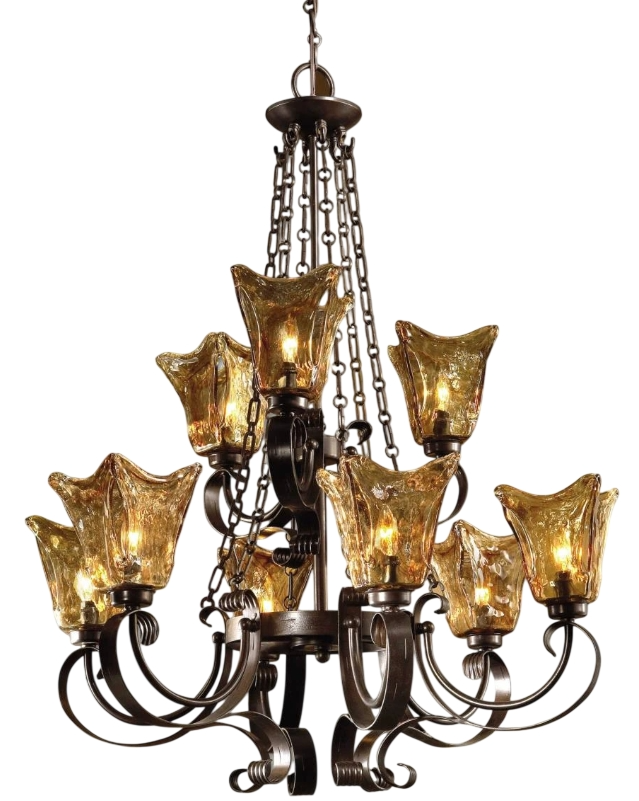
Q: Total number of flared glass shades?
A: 9